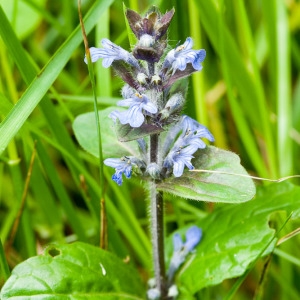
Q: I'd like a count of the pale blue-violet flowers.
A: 7